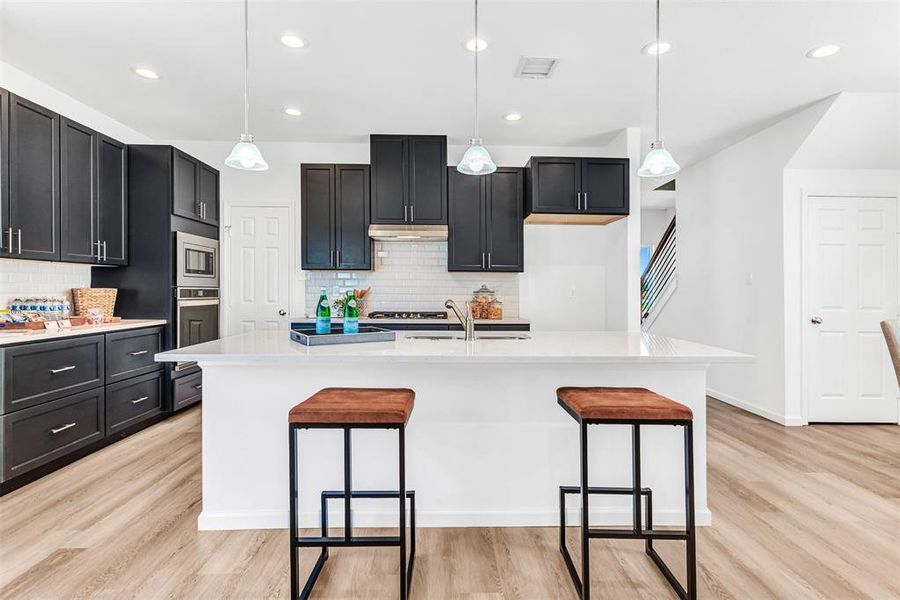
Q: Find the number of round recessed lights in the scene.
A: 7